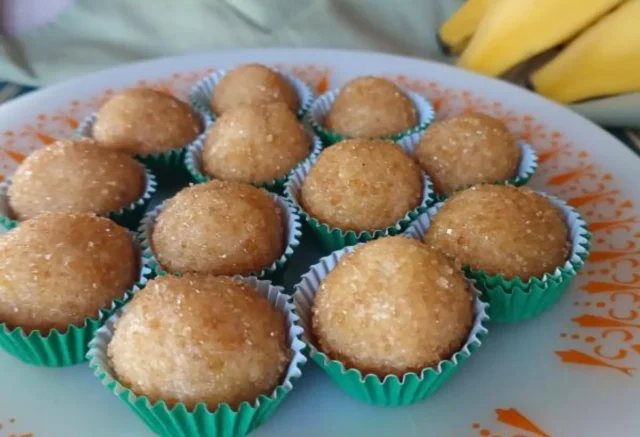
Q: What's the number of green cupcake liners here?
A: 12